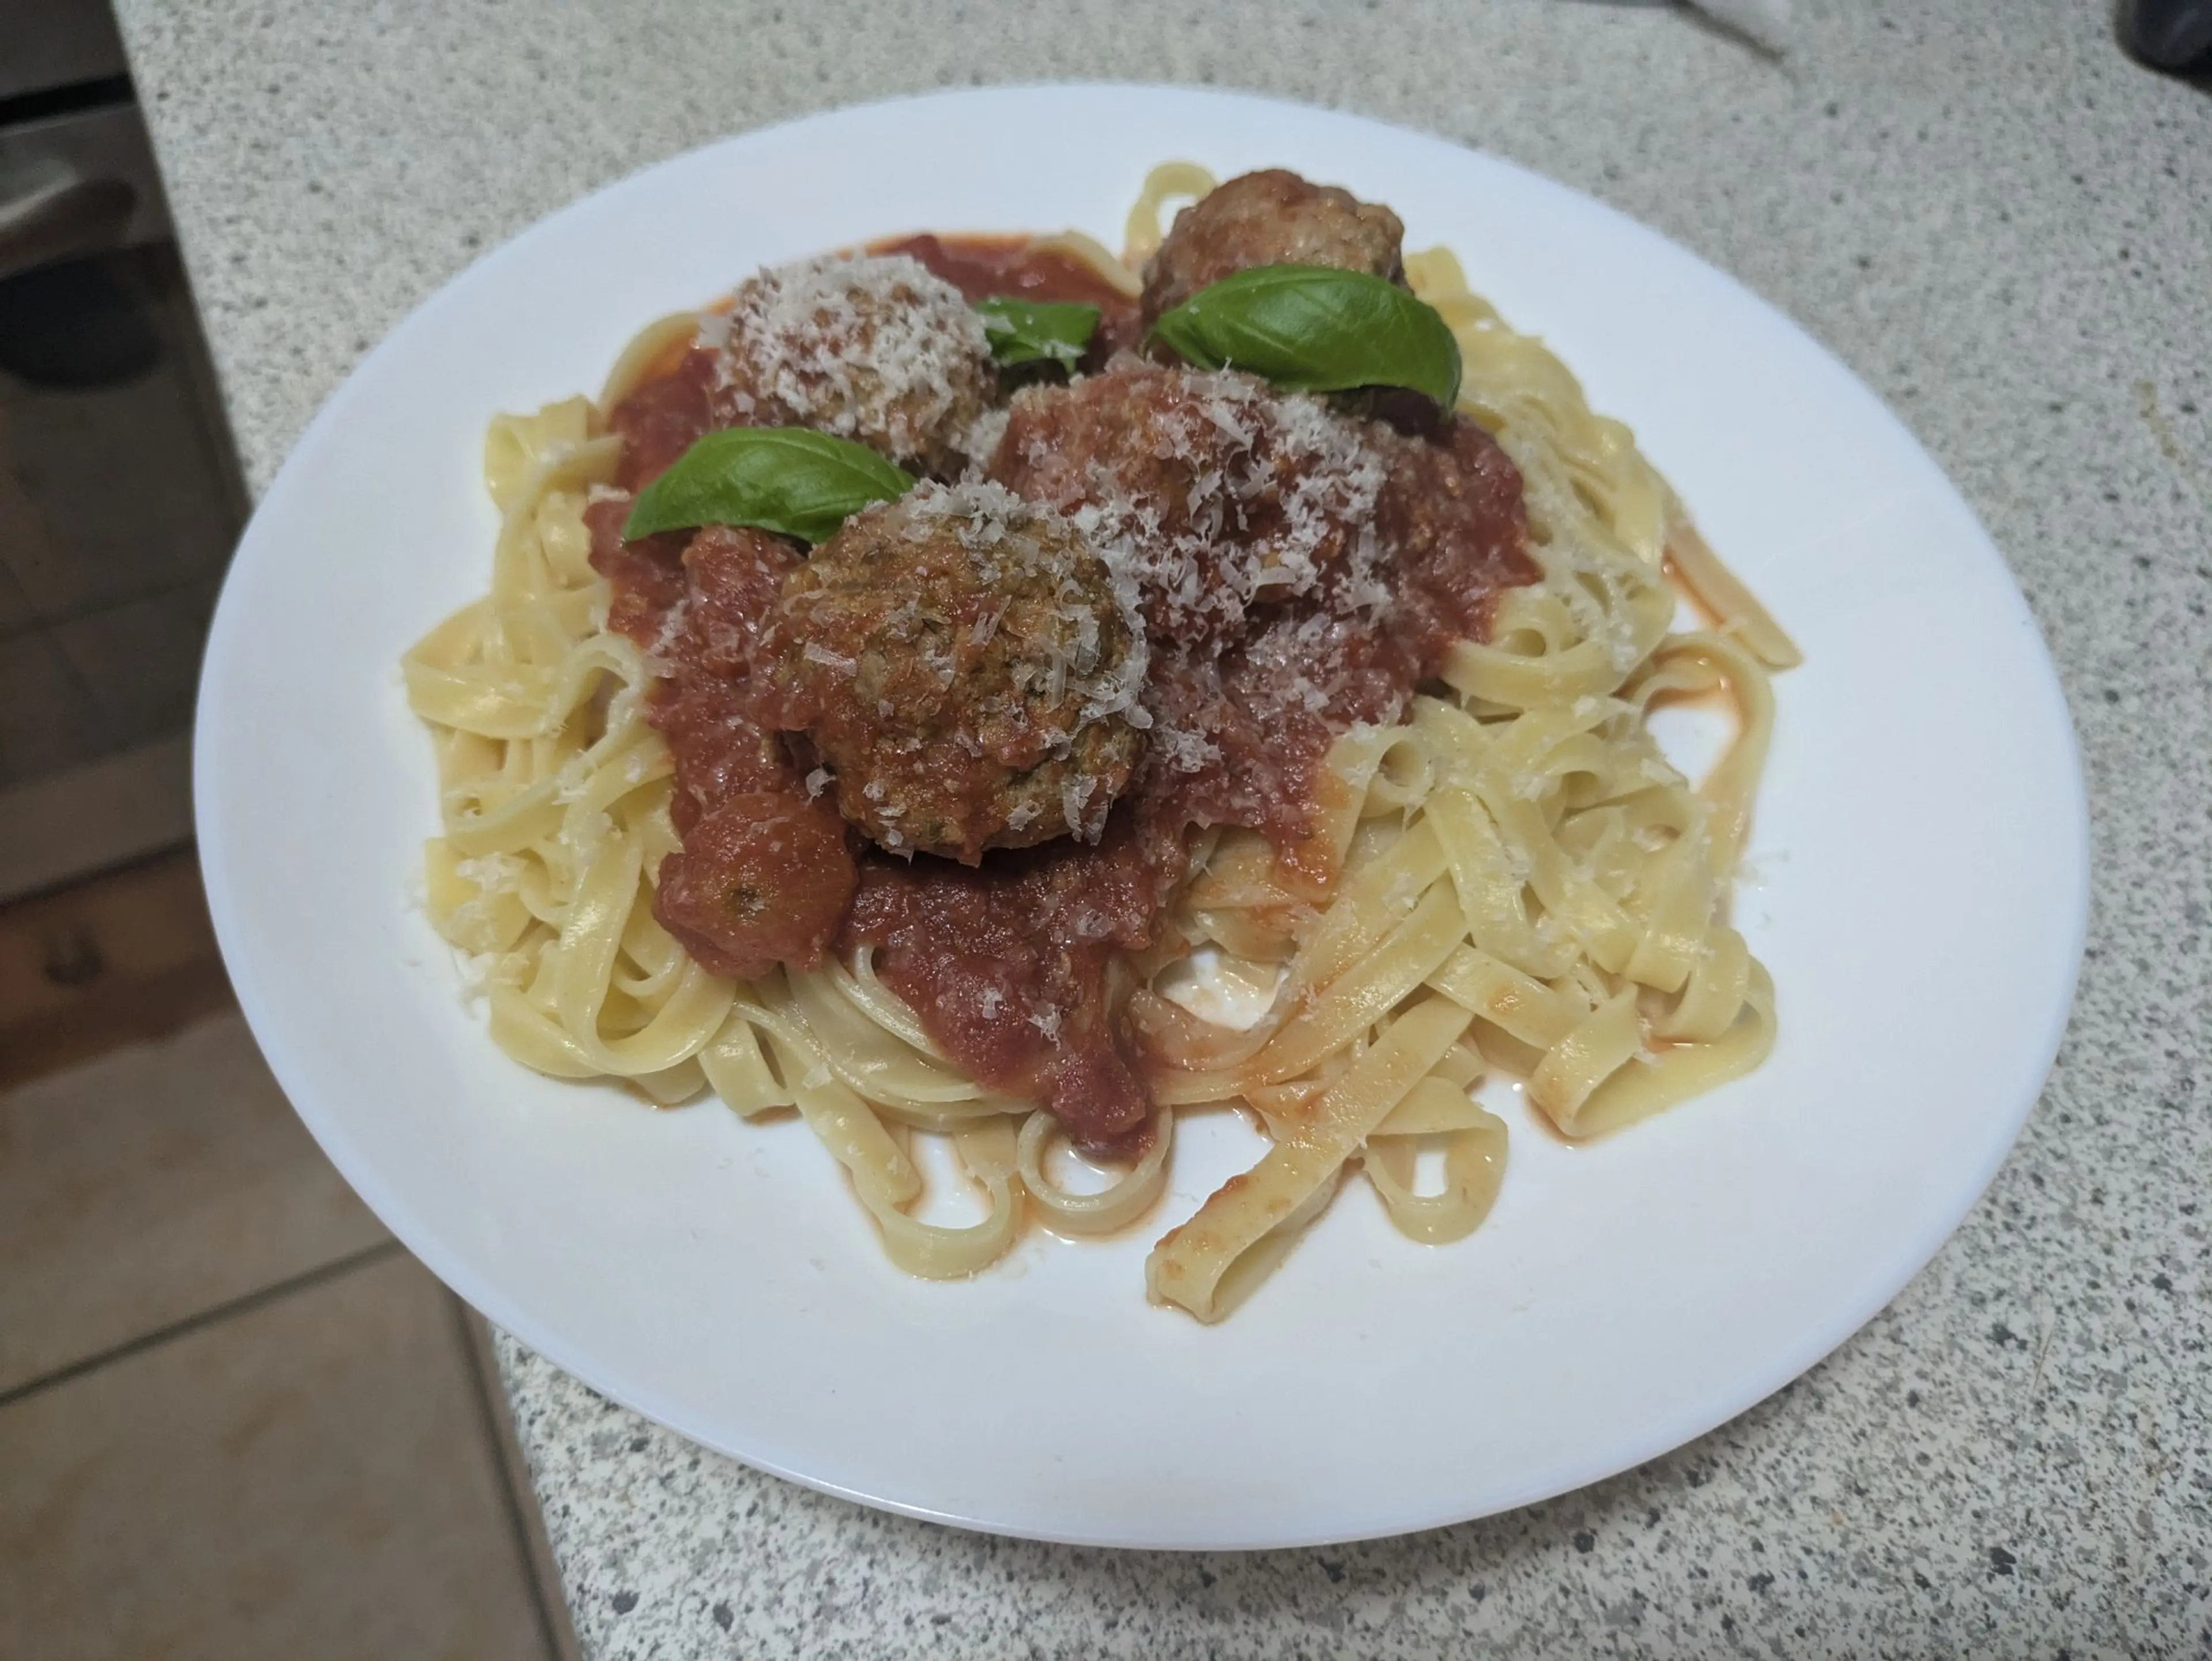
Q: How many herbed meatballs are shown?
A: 4